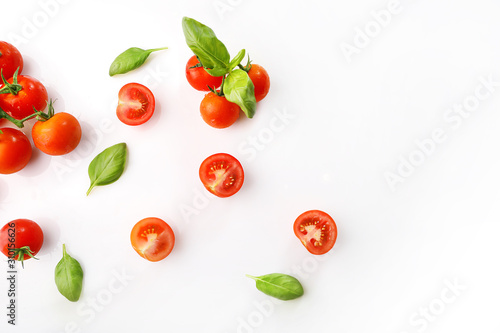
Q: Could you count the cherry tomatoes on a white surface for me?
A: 12